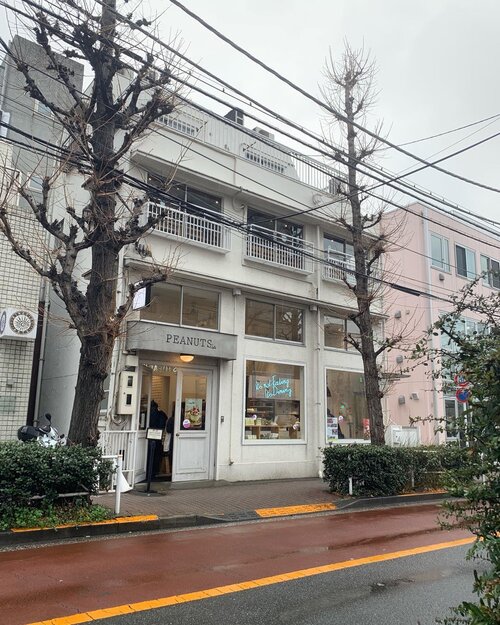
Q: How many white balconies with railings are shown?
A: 3